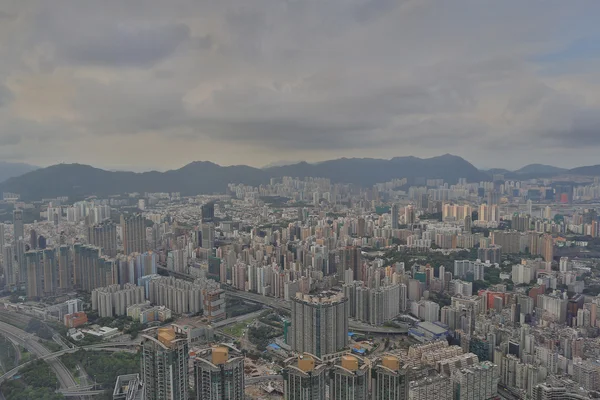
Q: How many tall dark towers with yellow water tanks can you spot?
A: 5